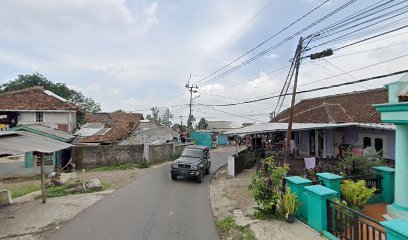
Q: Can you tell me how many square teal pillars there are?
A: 5